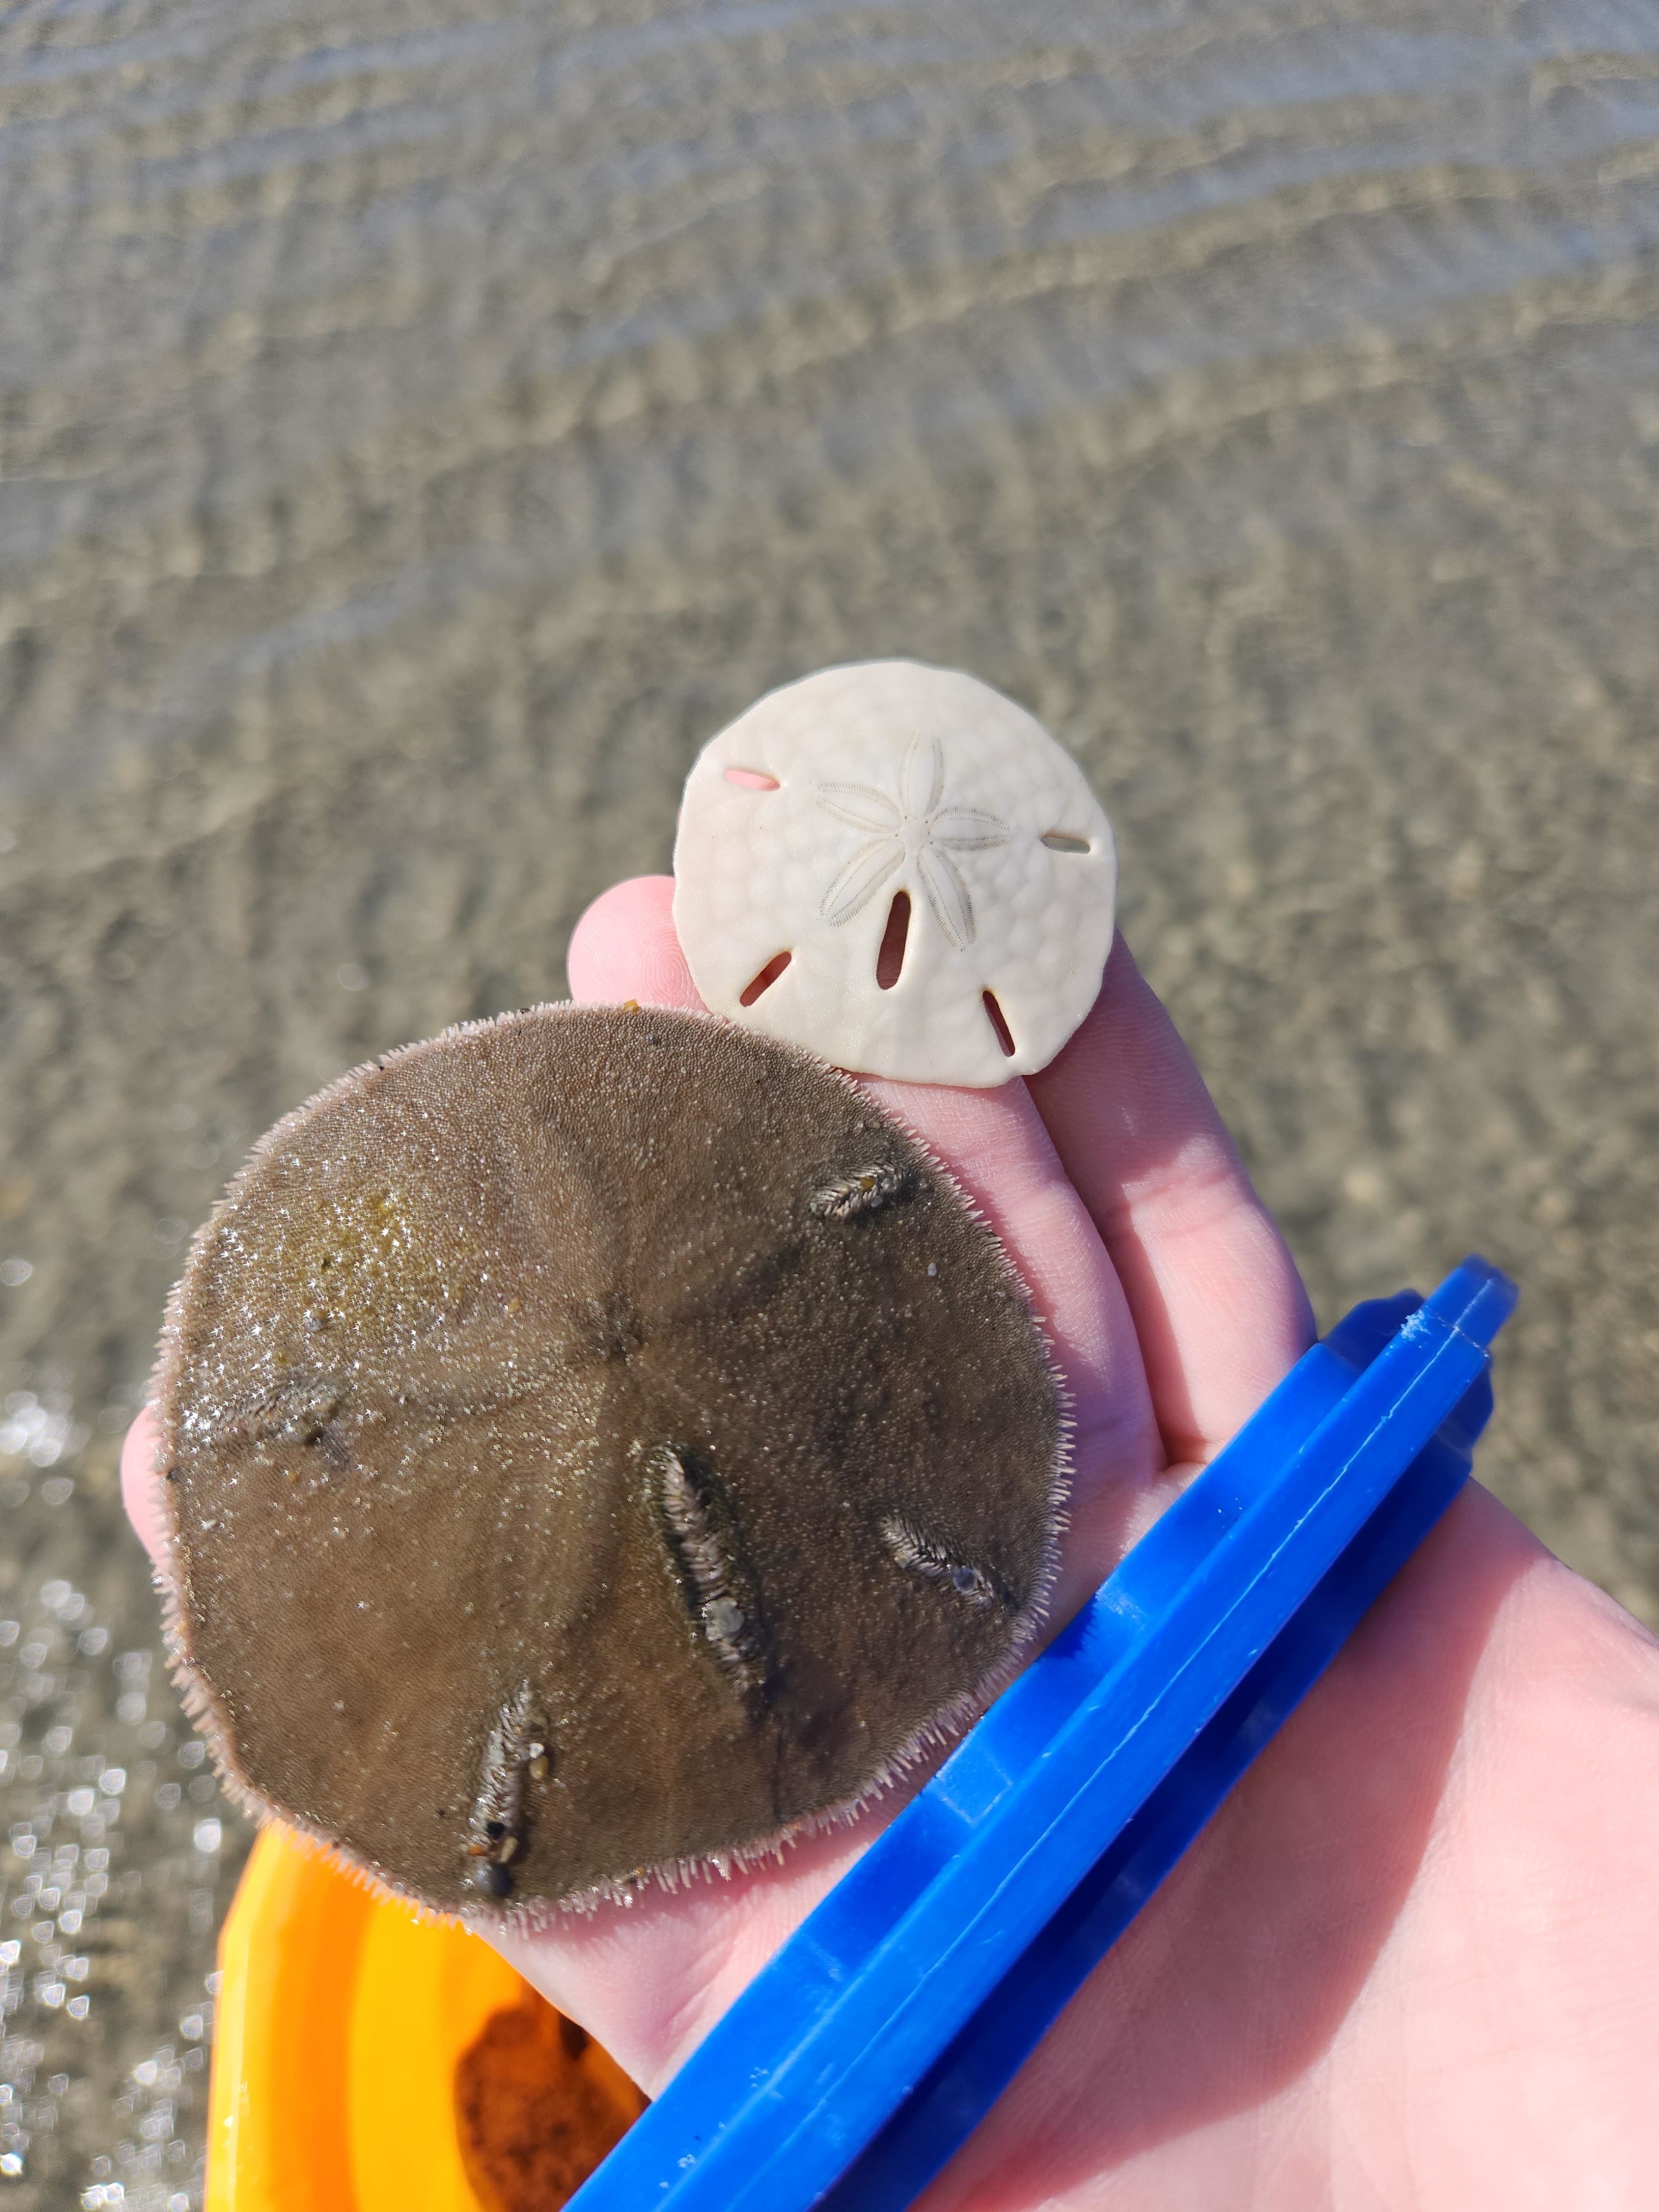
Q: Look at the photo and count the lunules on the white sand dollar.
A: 5